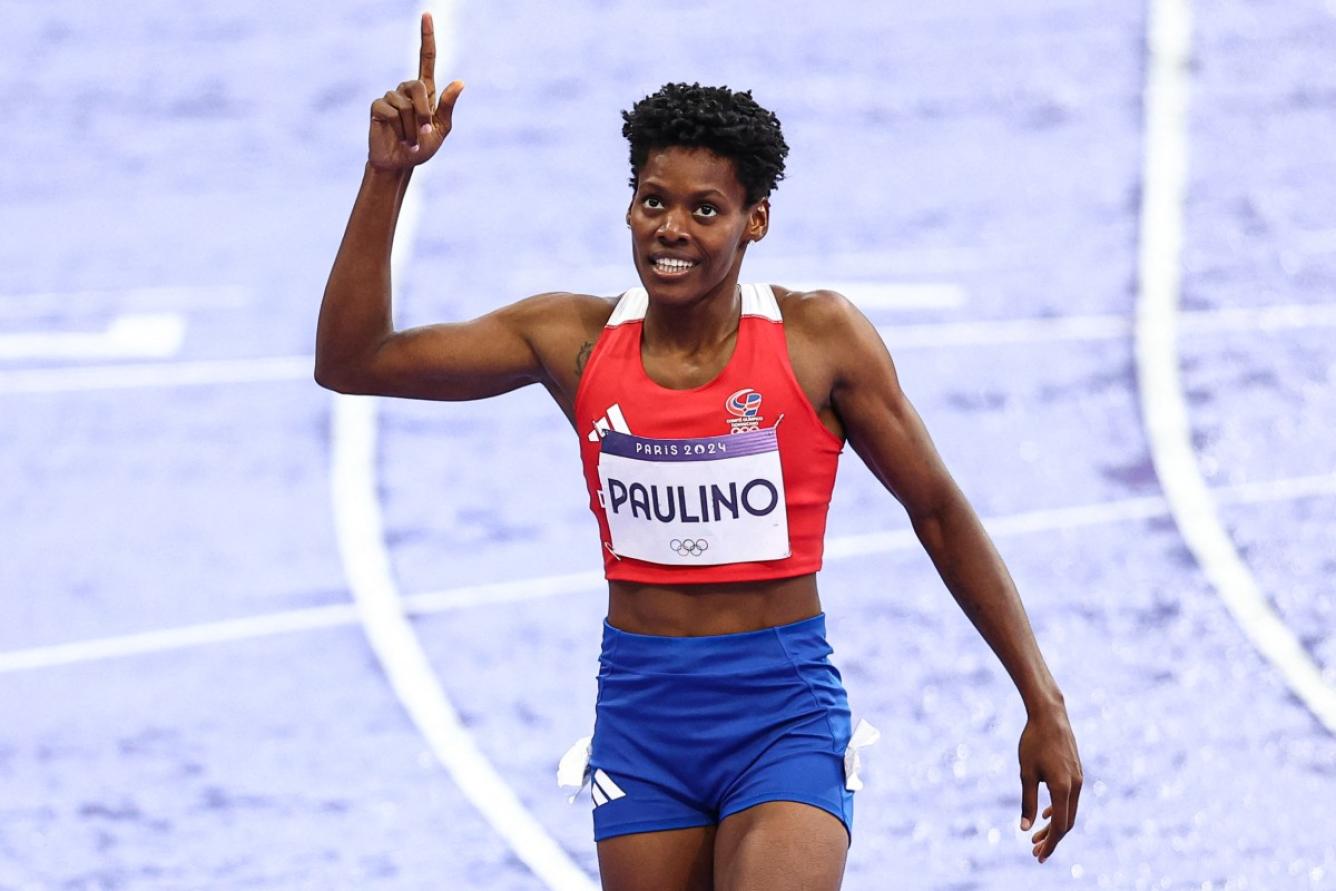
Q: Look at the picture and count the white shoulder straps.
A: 2